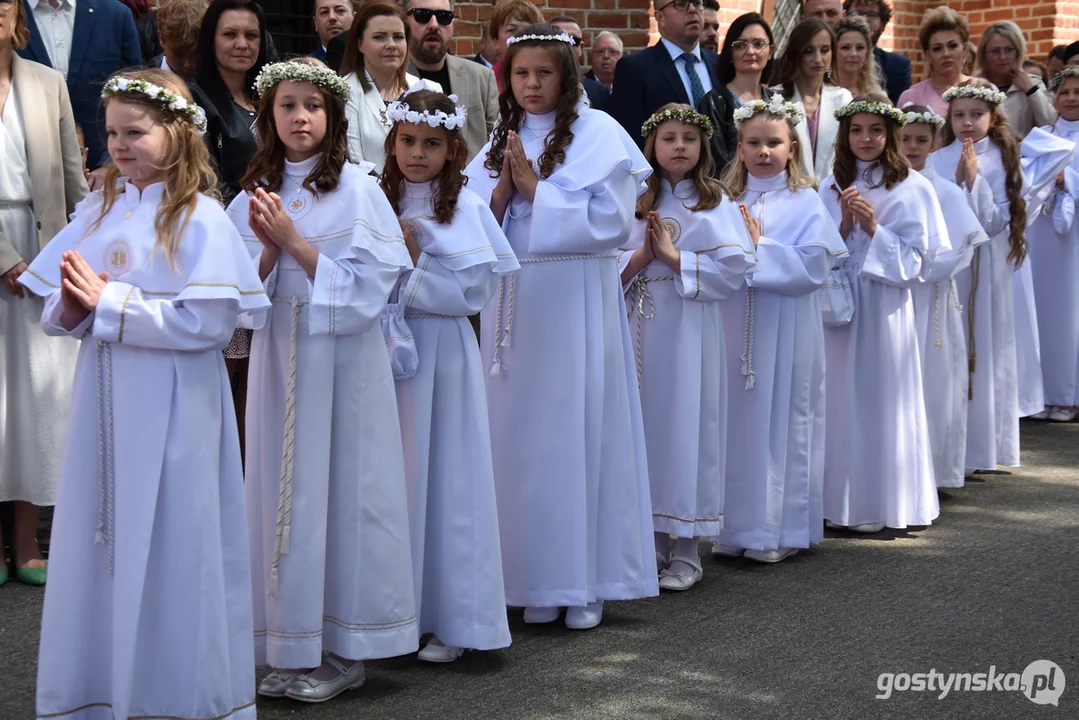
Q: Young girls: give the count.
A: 10